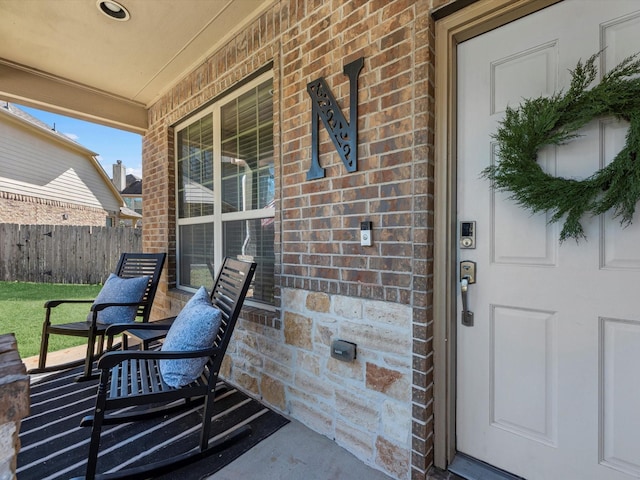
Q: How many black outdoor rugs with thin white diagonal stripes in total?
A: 1